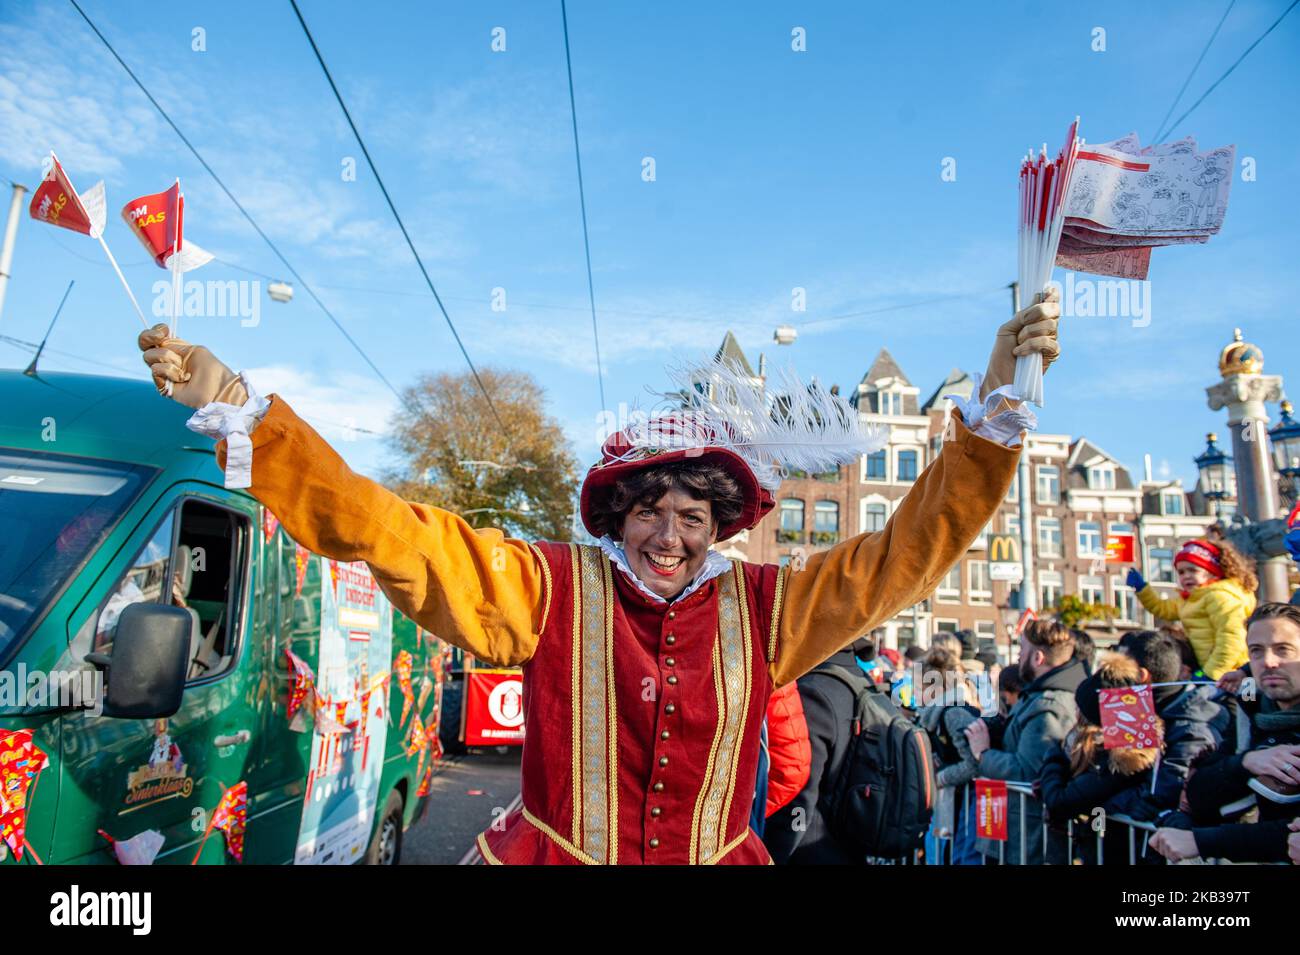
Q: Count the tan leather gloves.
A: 2